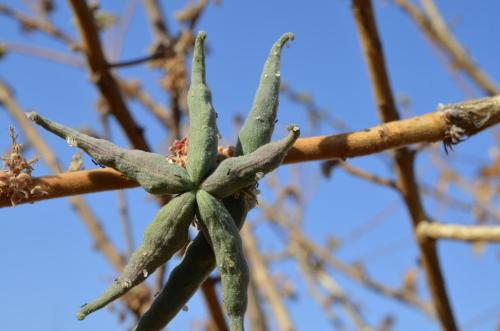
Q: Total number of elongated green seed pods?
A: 7